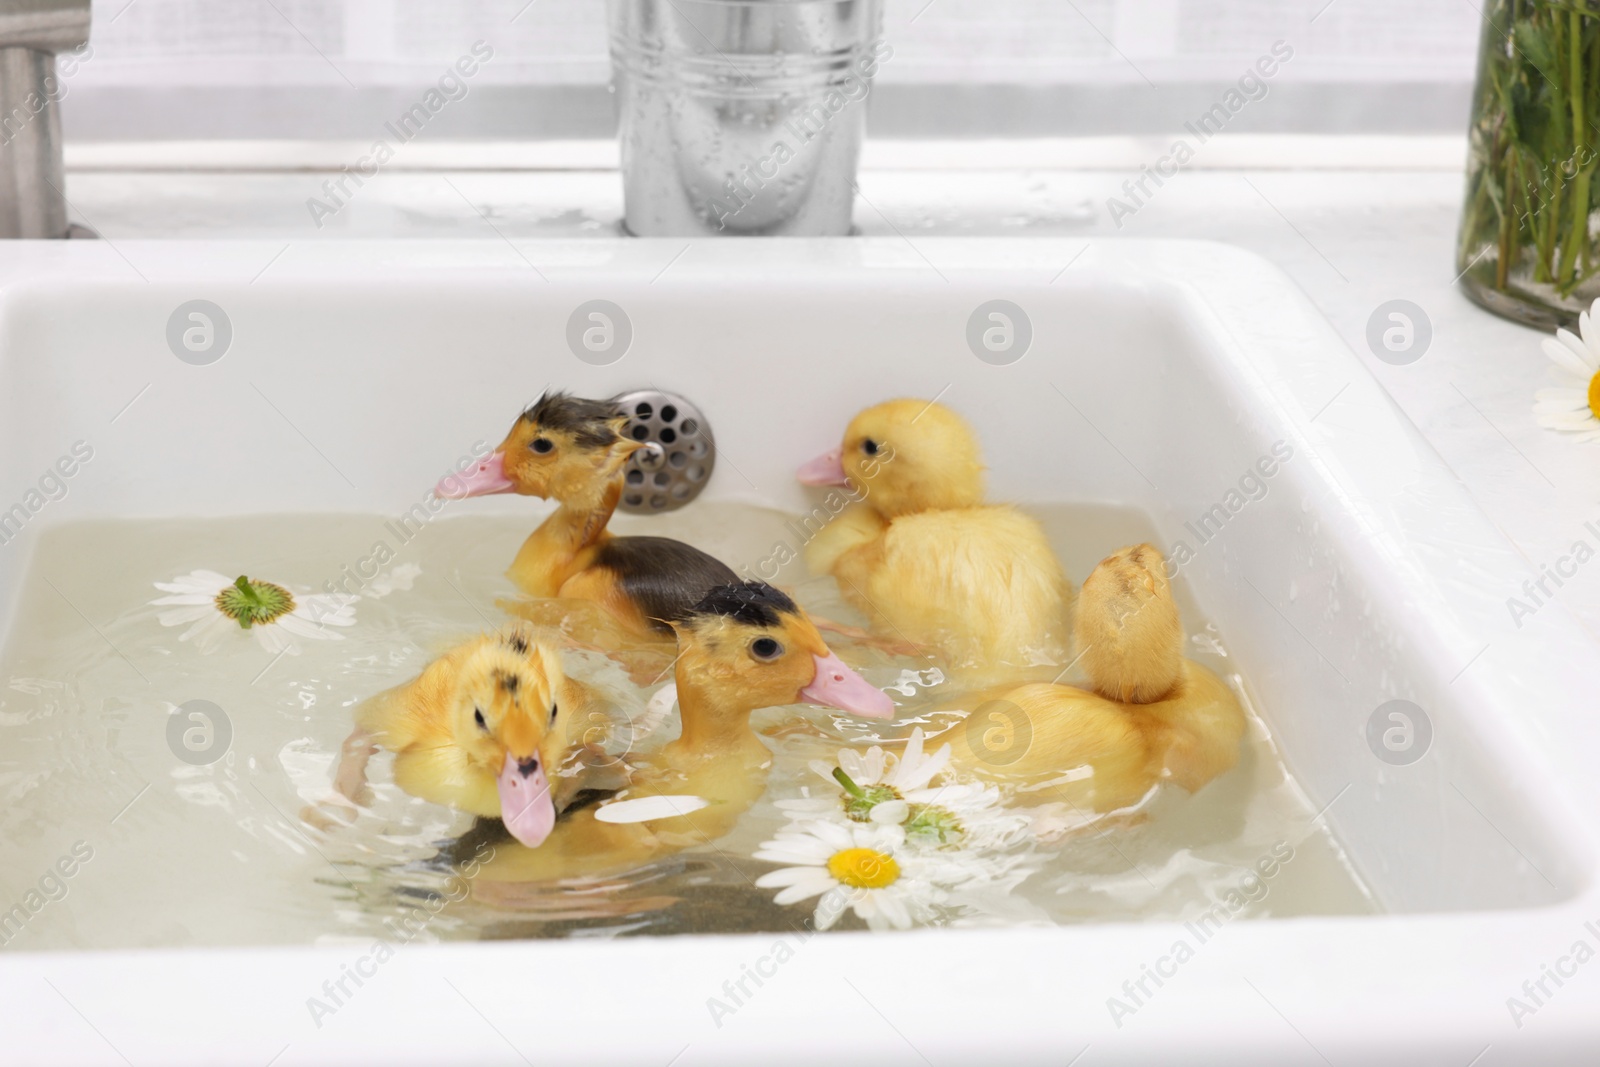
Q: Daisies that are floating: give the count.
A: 4